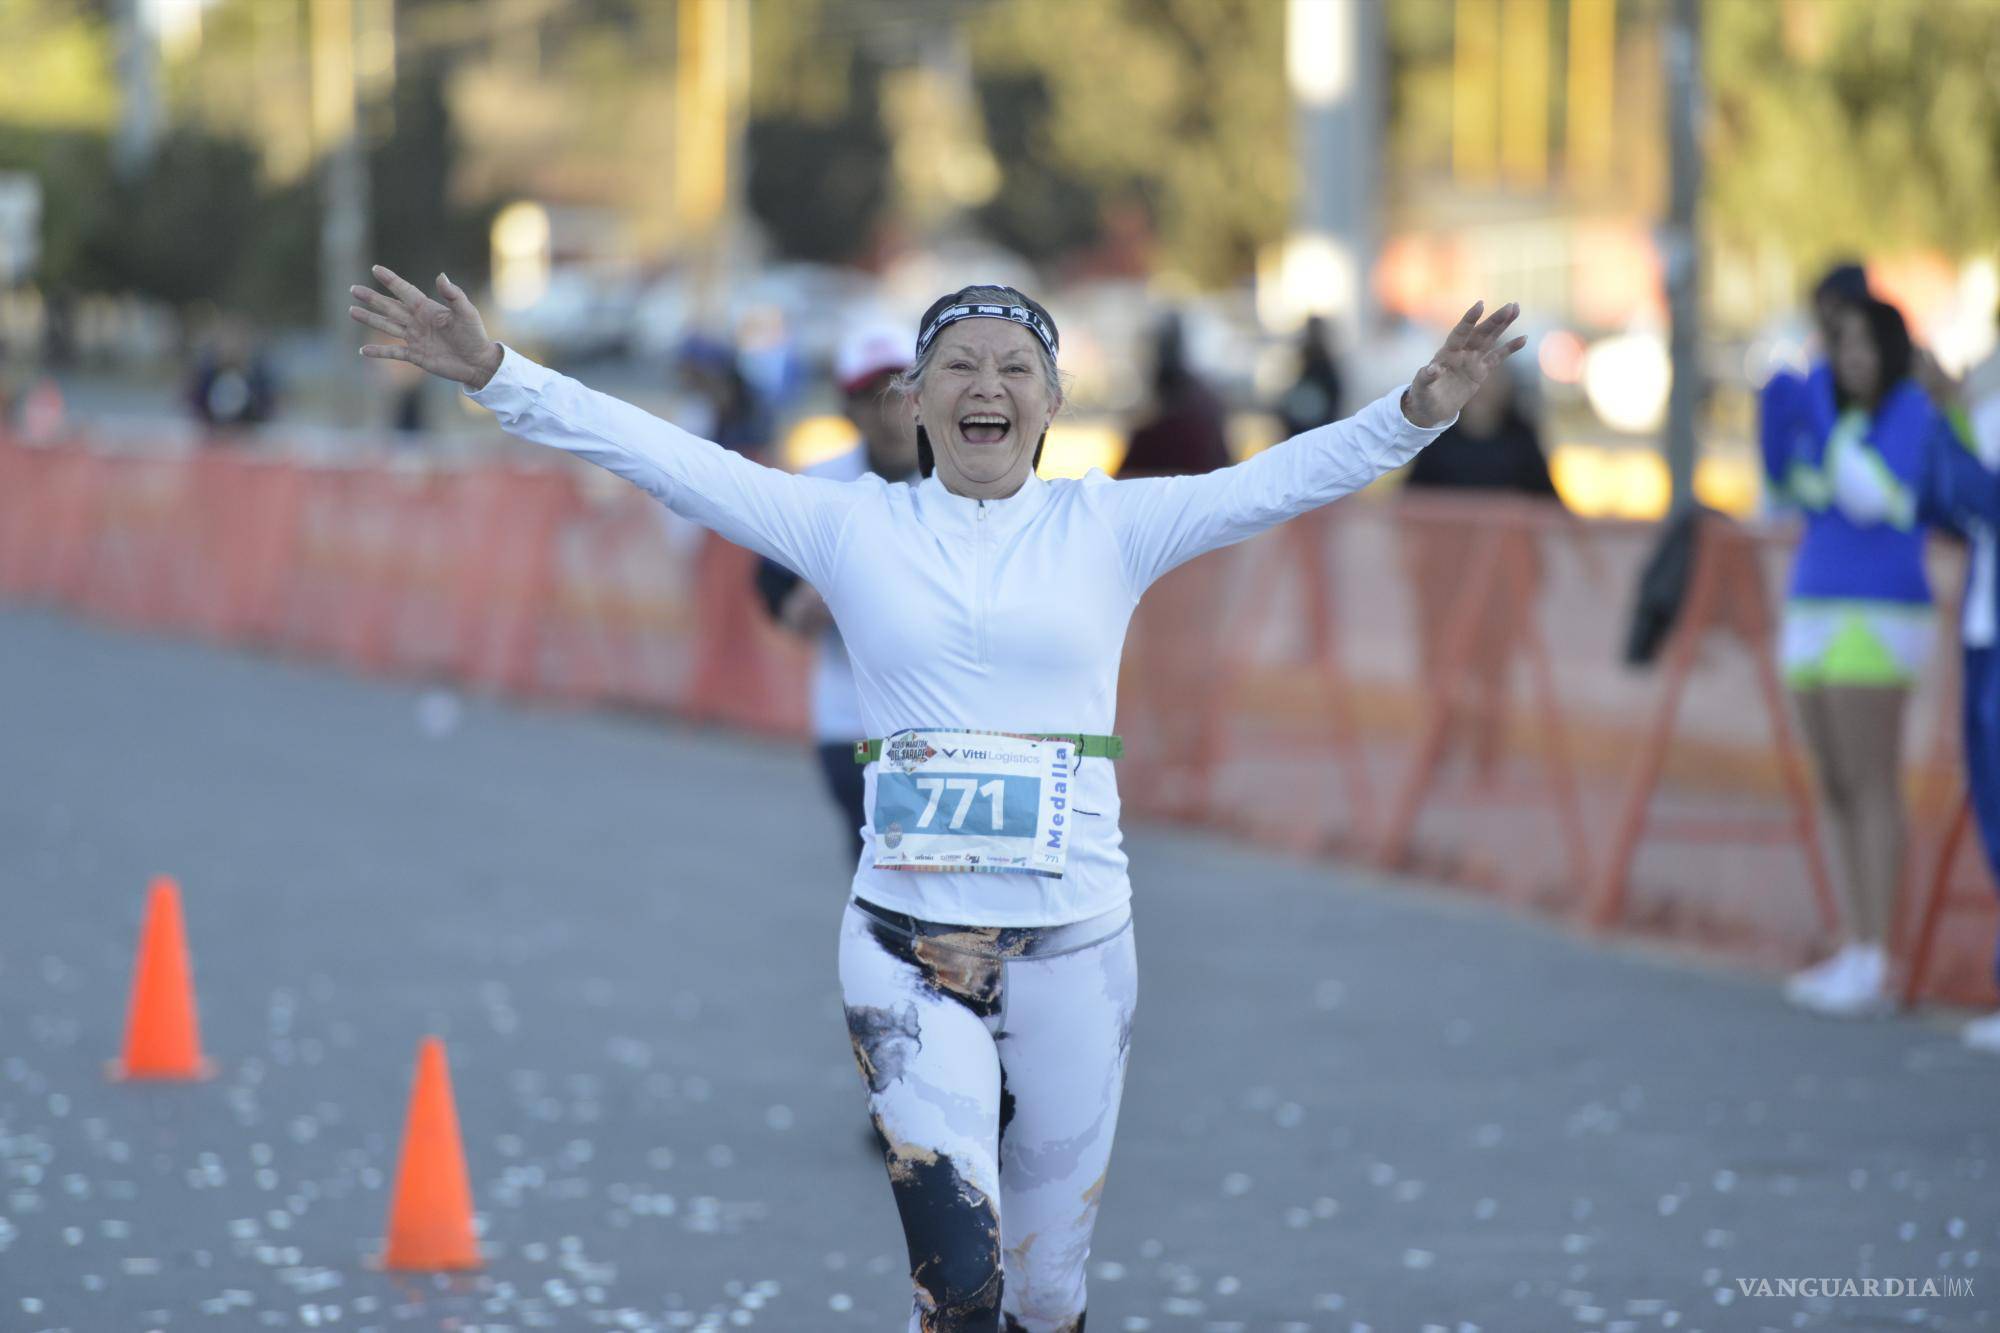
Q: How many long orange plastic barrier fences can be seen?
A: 1